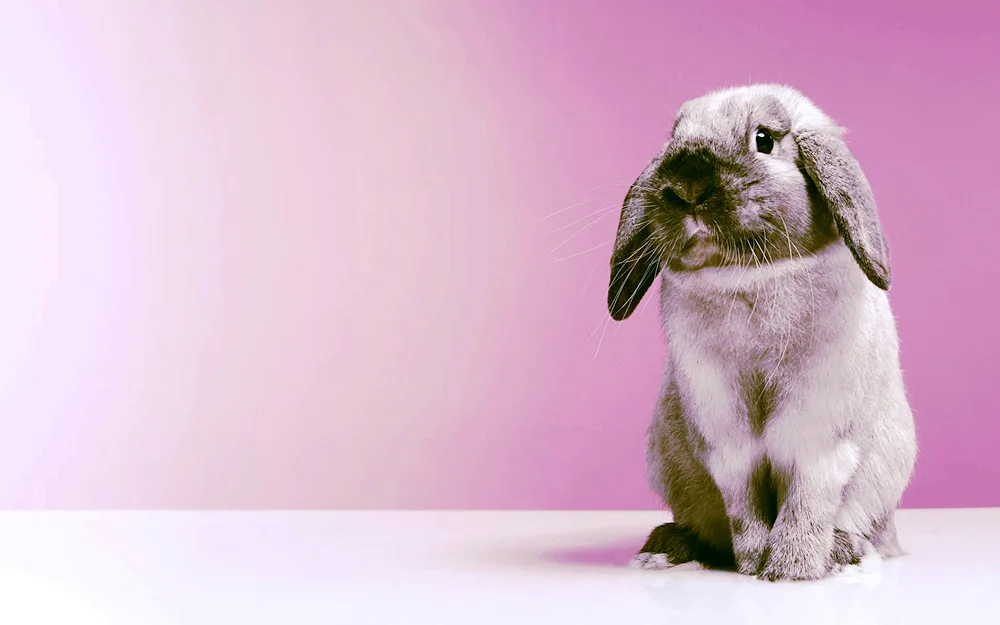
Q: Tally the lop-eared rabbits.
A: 1